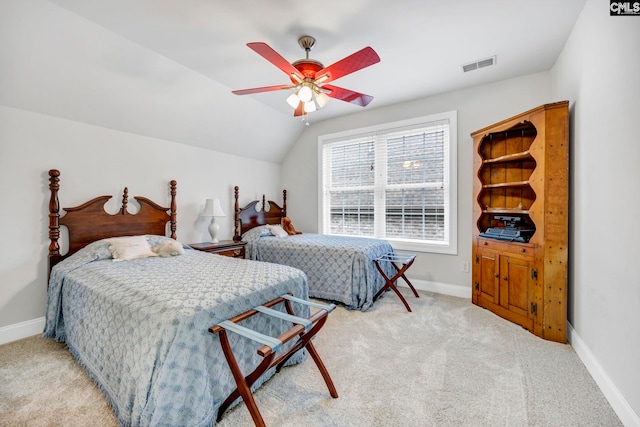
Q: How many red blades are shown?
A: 5